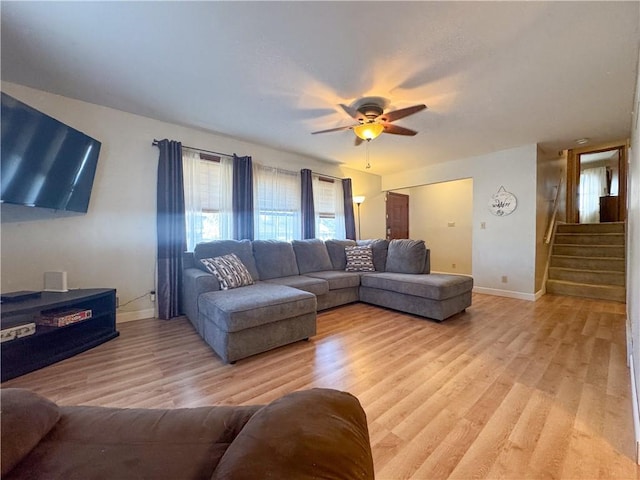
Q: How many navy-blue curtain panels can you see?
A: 4